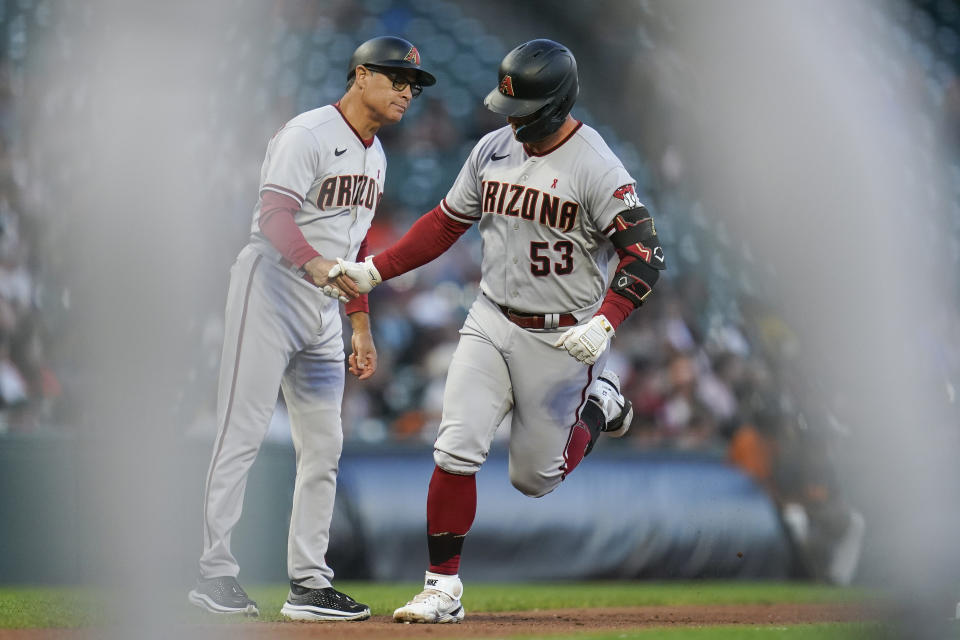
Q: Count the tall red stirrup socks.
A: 2